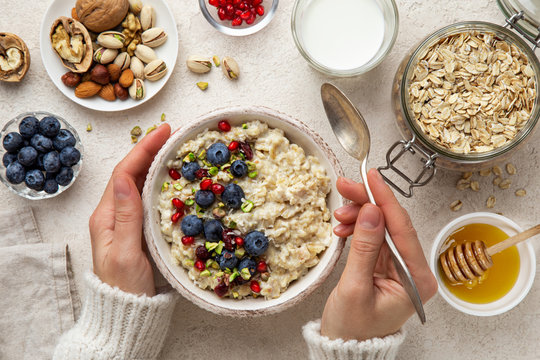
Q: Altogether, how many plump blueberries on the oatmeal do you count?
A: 10